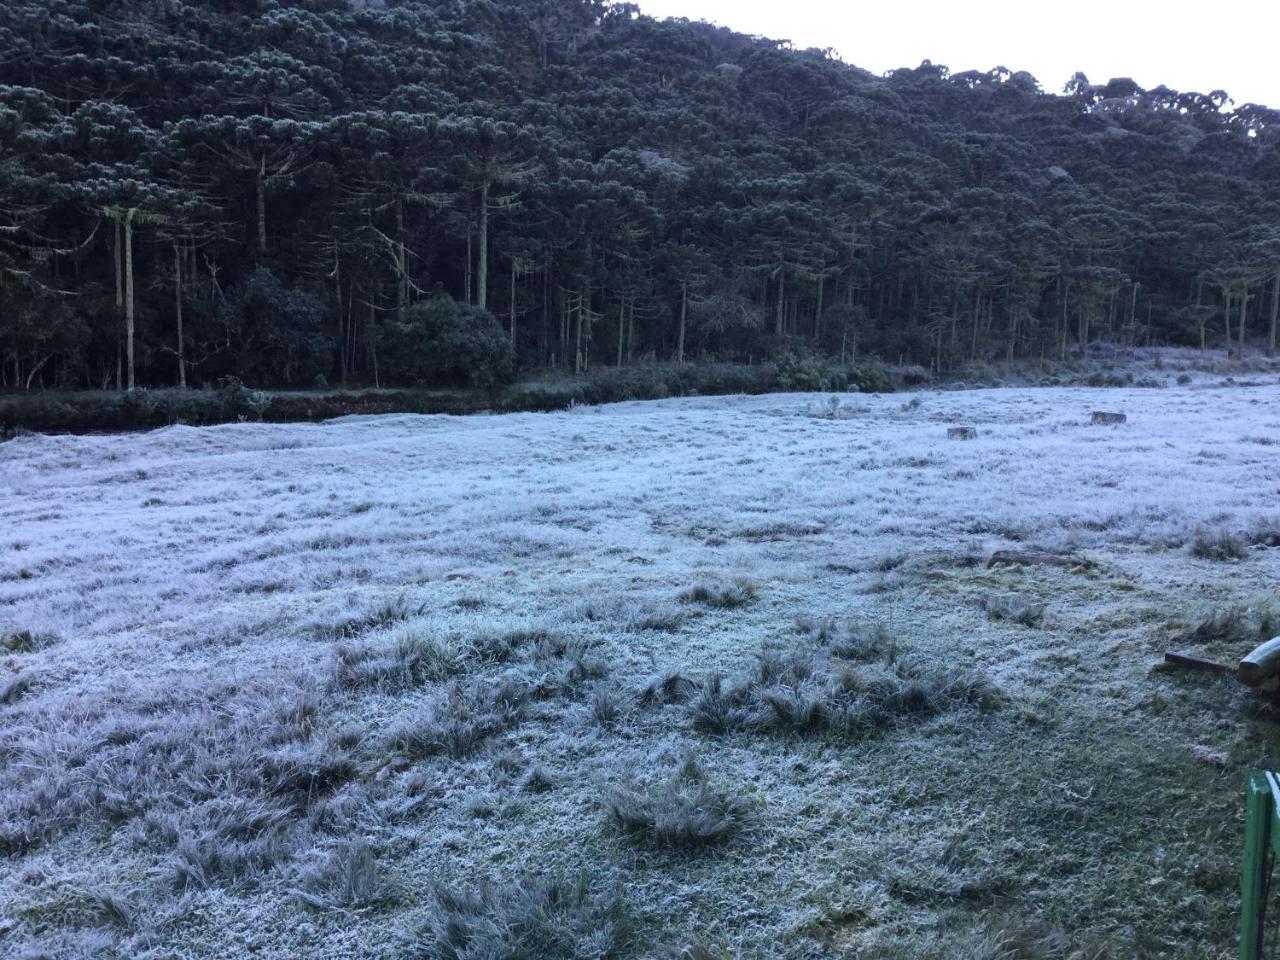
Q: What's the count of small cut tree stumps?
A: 2